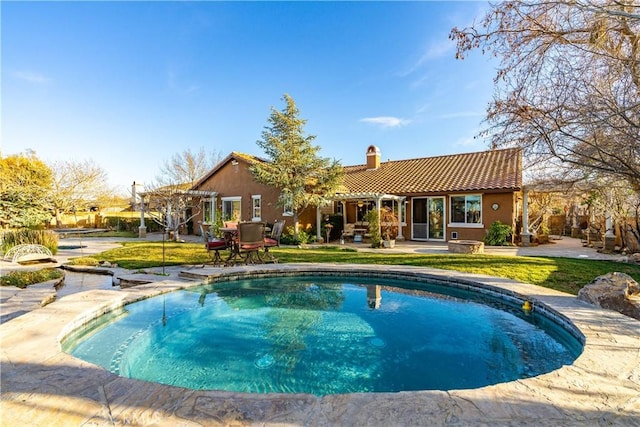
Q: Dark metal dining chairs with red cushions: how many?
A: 4